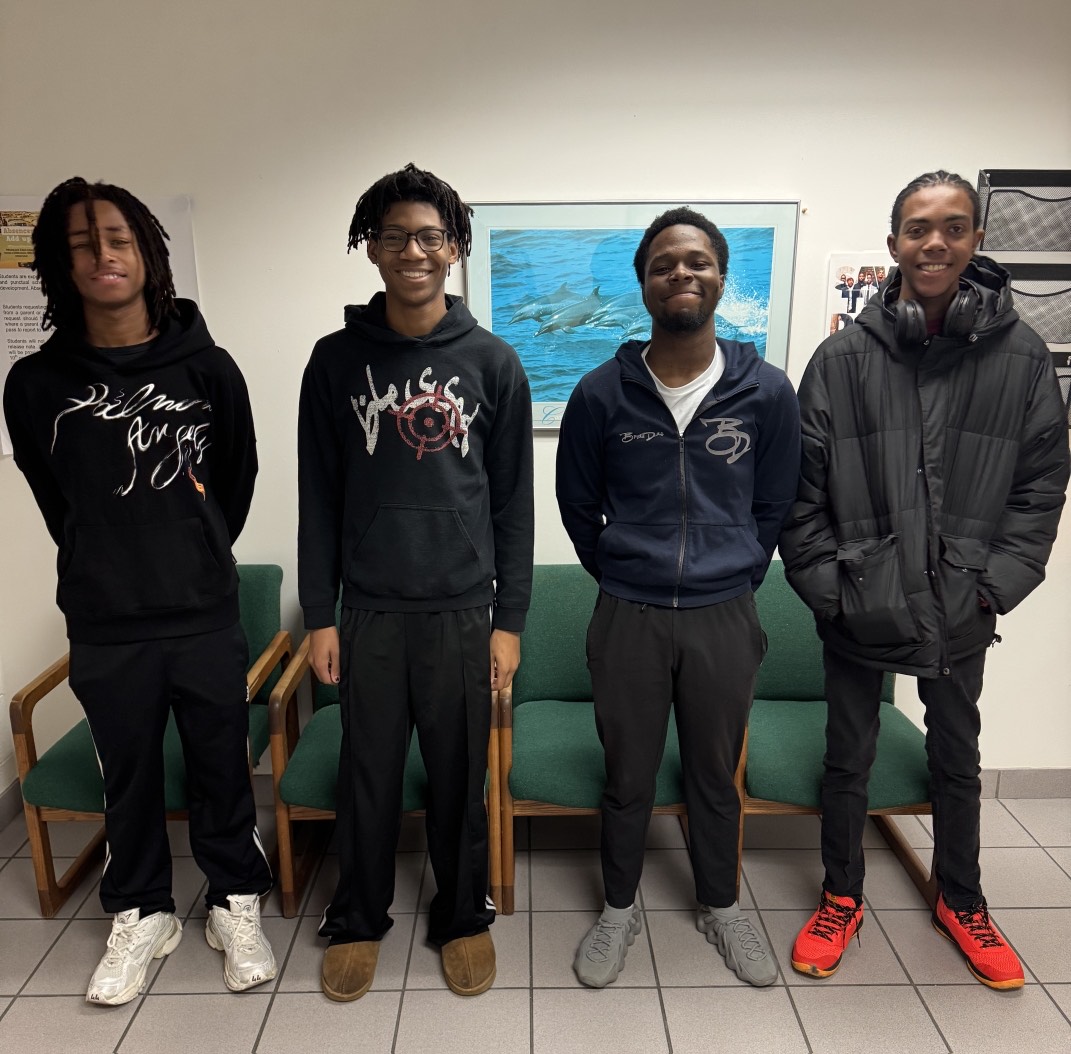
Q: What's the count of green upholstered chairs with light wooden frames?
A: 4